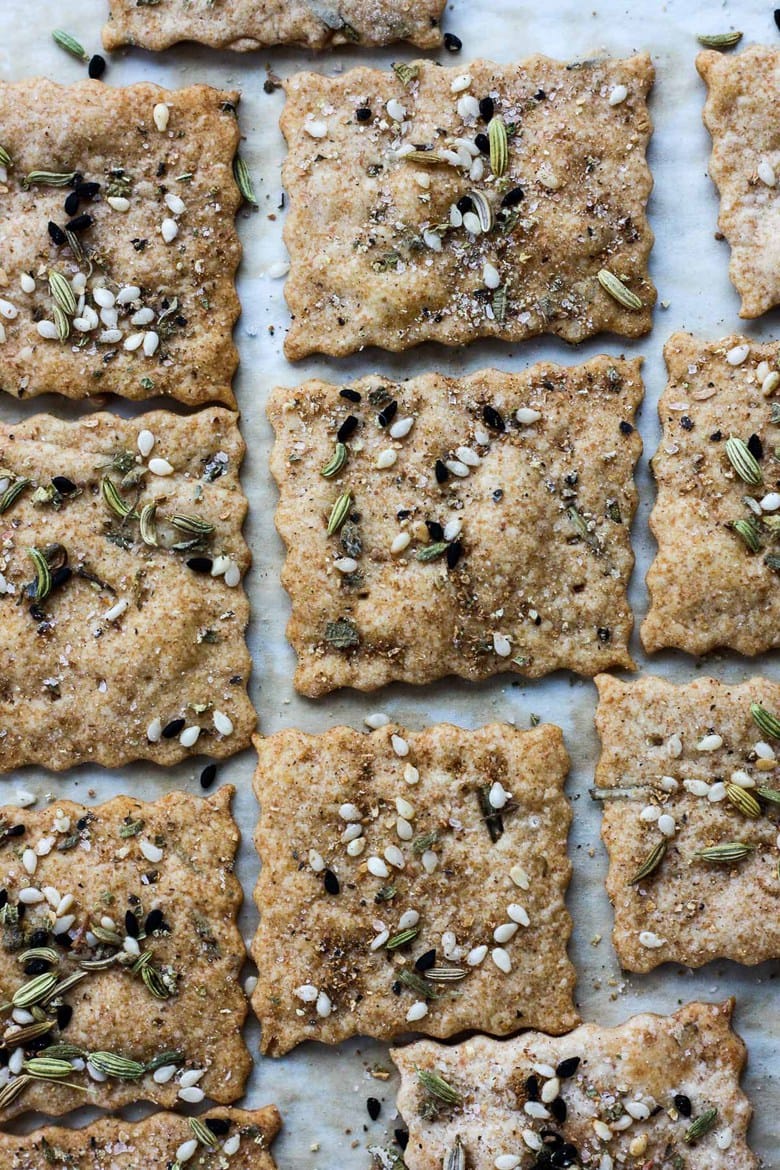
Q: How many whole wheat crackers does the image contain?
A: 12